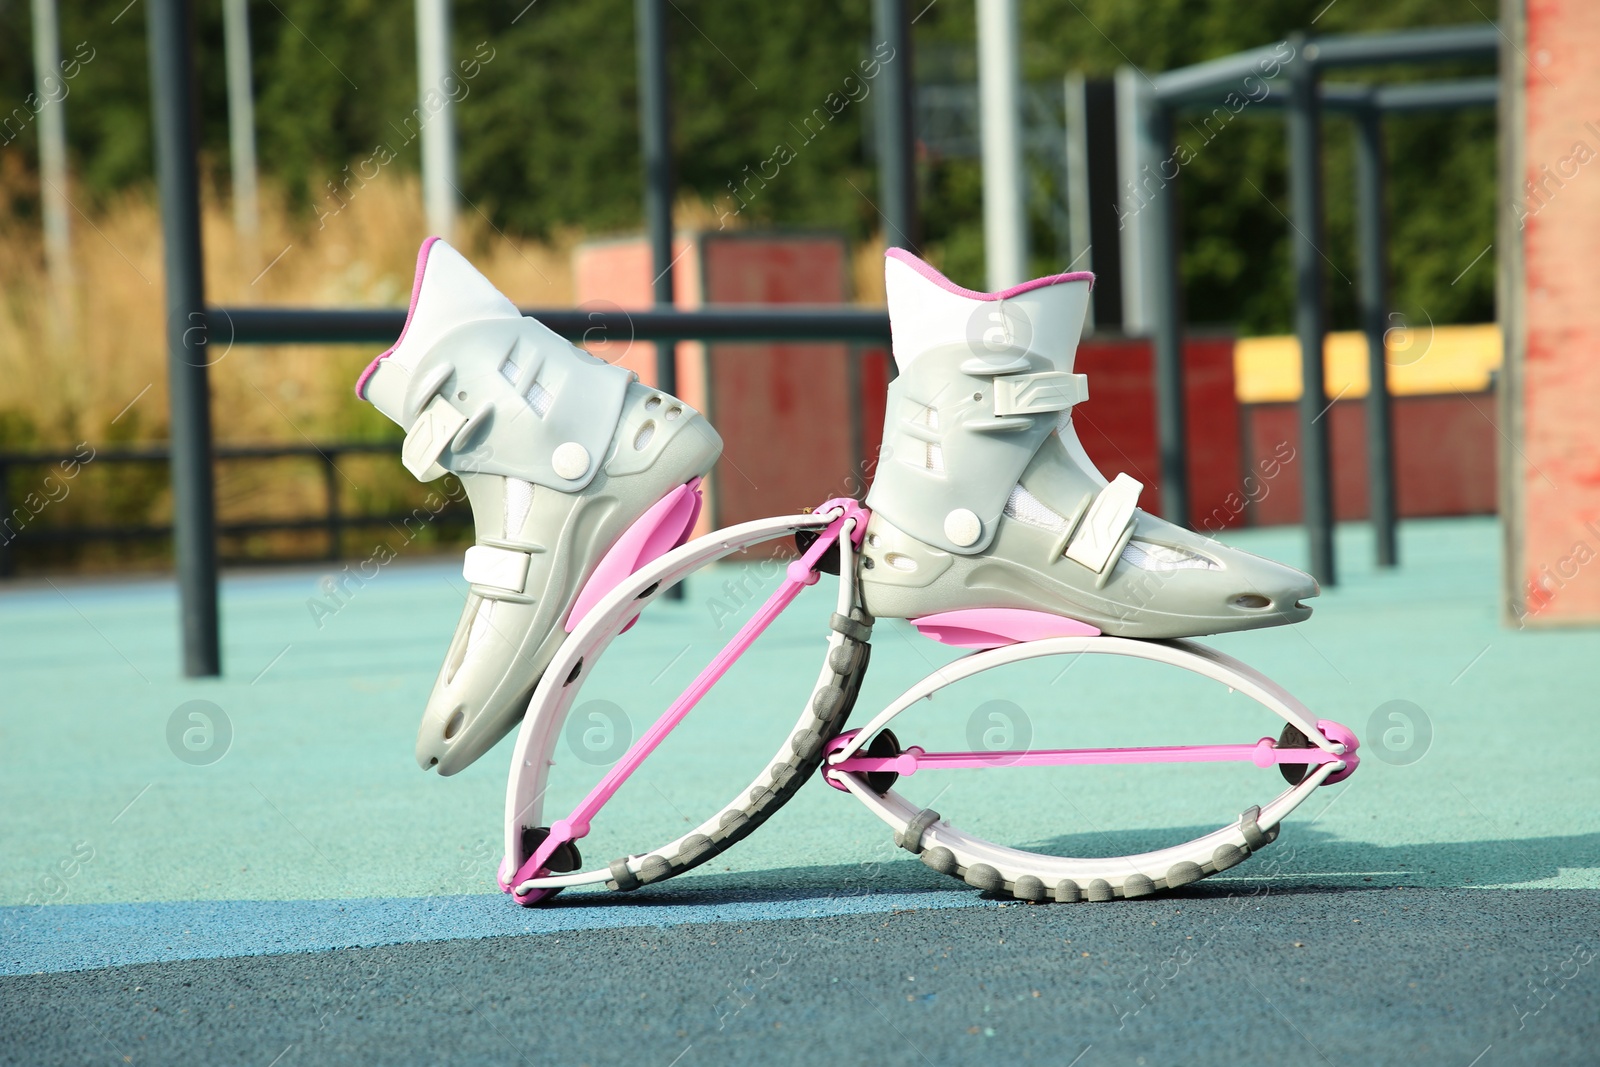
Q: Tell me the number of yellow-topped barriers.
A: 1